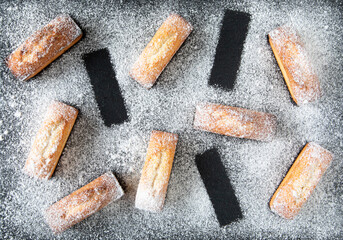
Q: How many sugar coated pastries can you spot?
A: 8